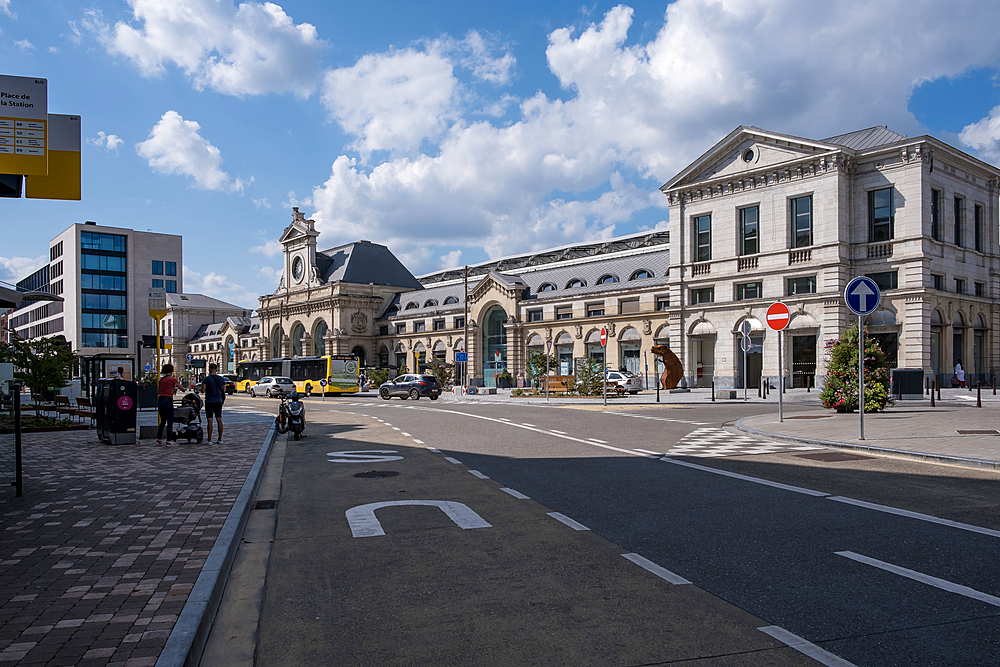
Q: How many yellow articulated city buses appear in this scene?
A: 1